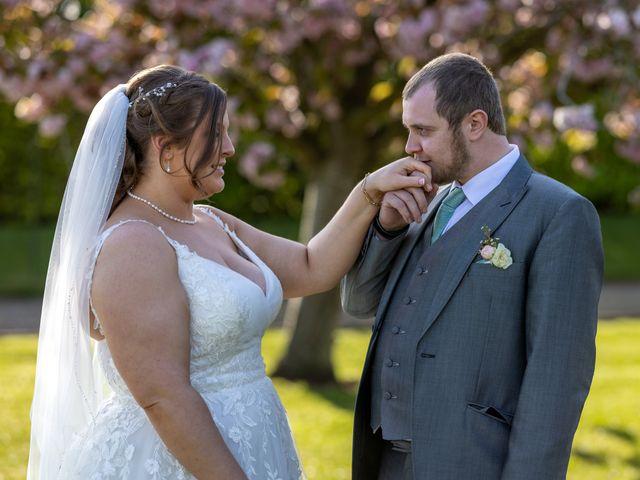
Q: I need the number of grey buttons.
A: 5